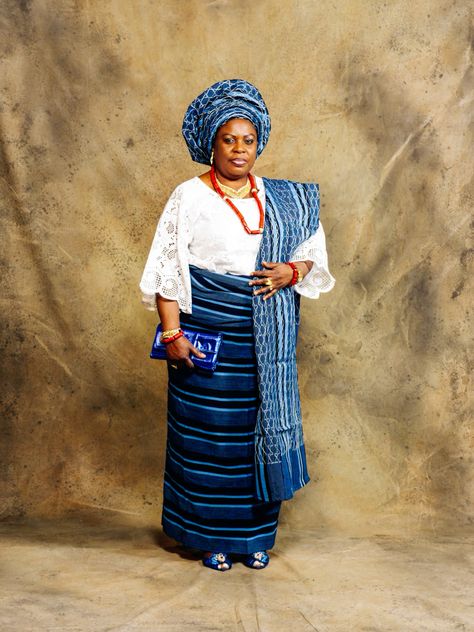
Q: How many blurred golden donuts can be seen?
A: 0